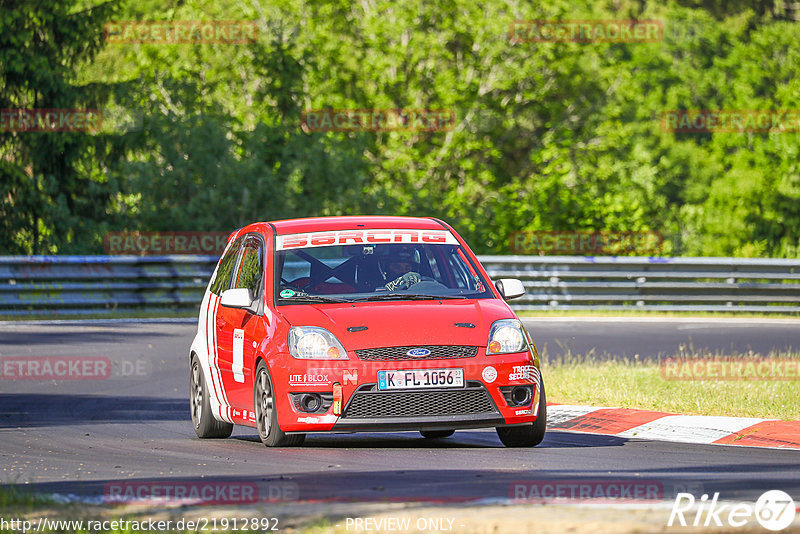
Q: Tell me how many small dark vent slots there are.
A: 2